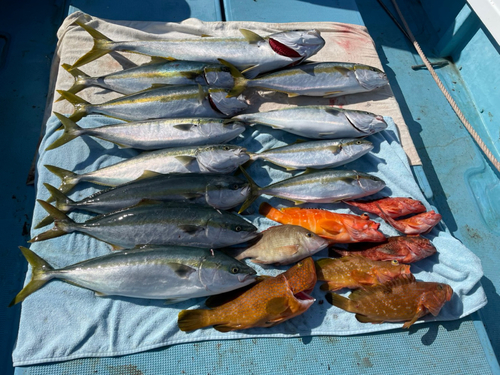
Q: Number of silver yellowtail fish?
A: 12